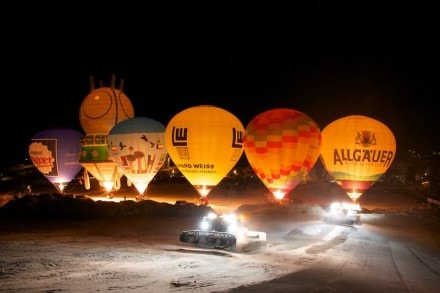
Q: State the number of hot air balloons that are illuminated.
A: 6